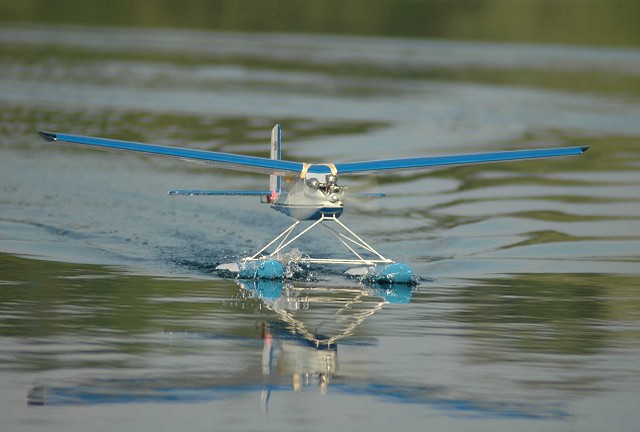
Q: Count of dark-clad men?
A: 0